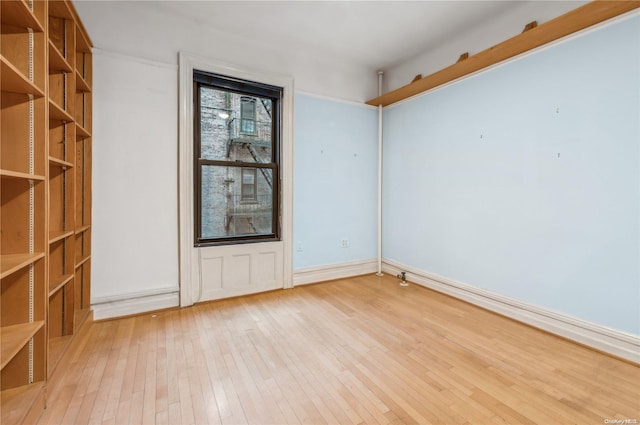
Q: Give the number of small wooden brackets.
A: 3